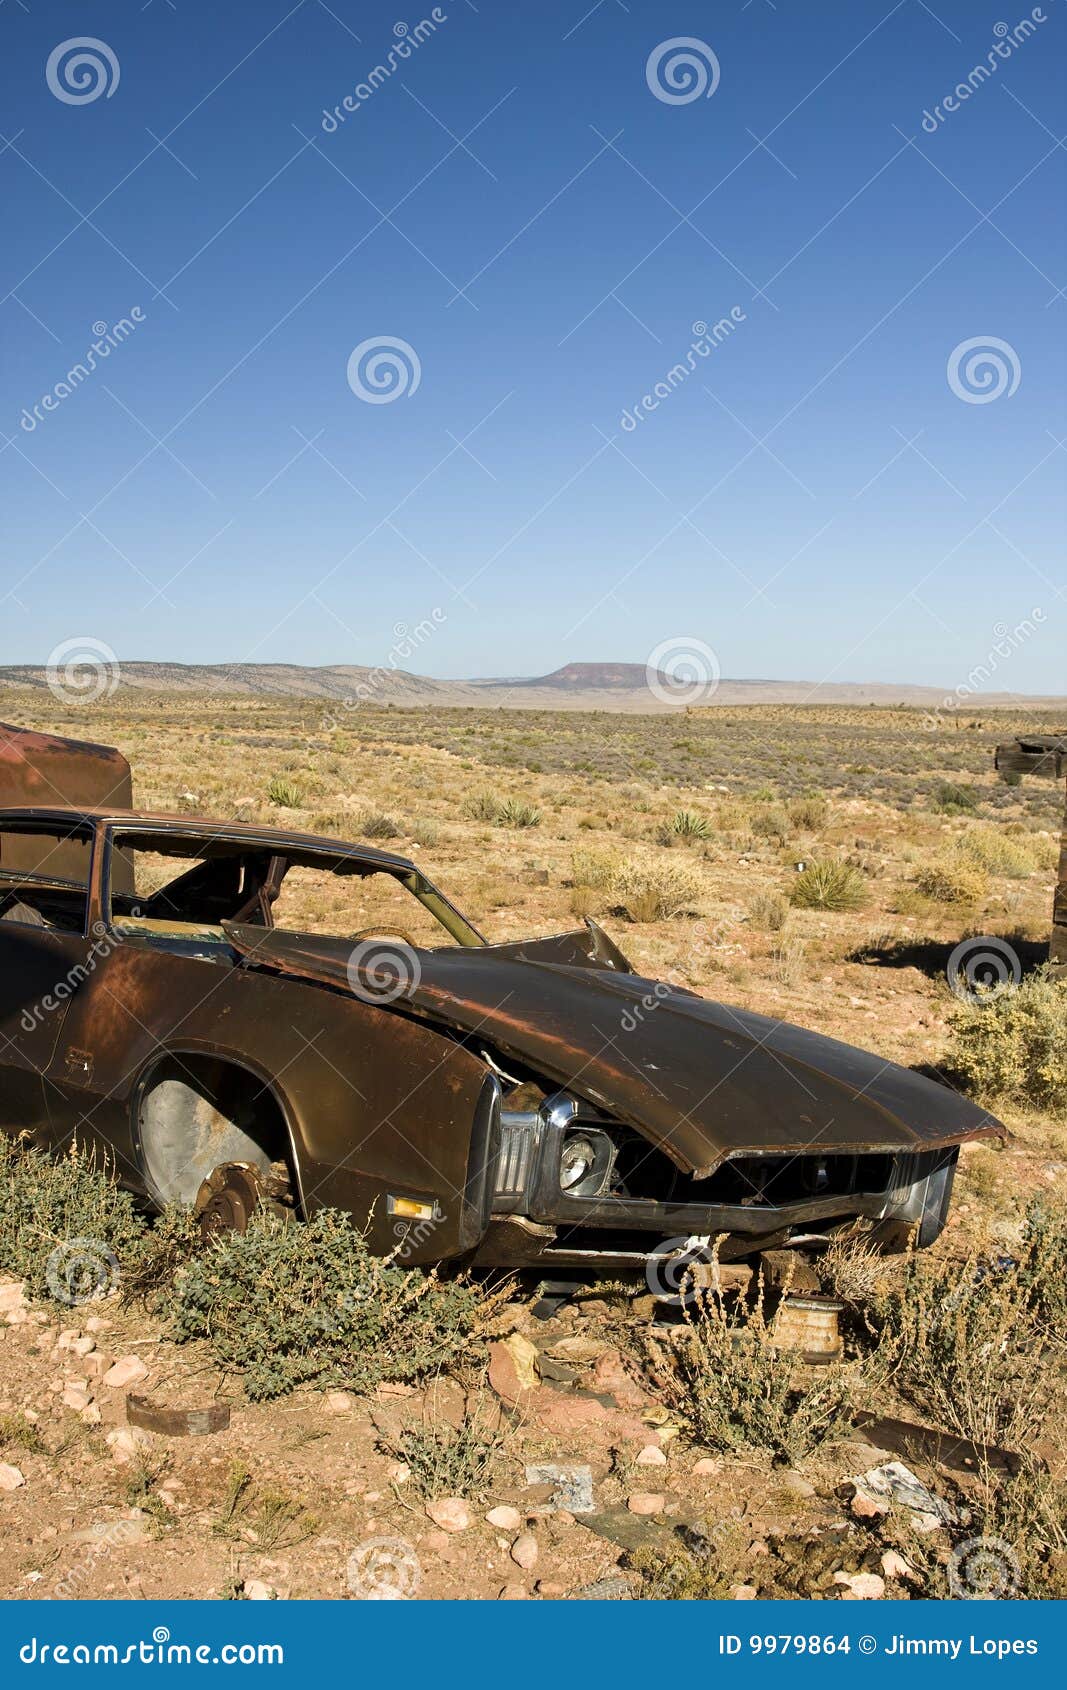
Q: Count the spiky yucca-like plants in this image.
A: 4